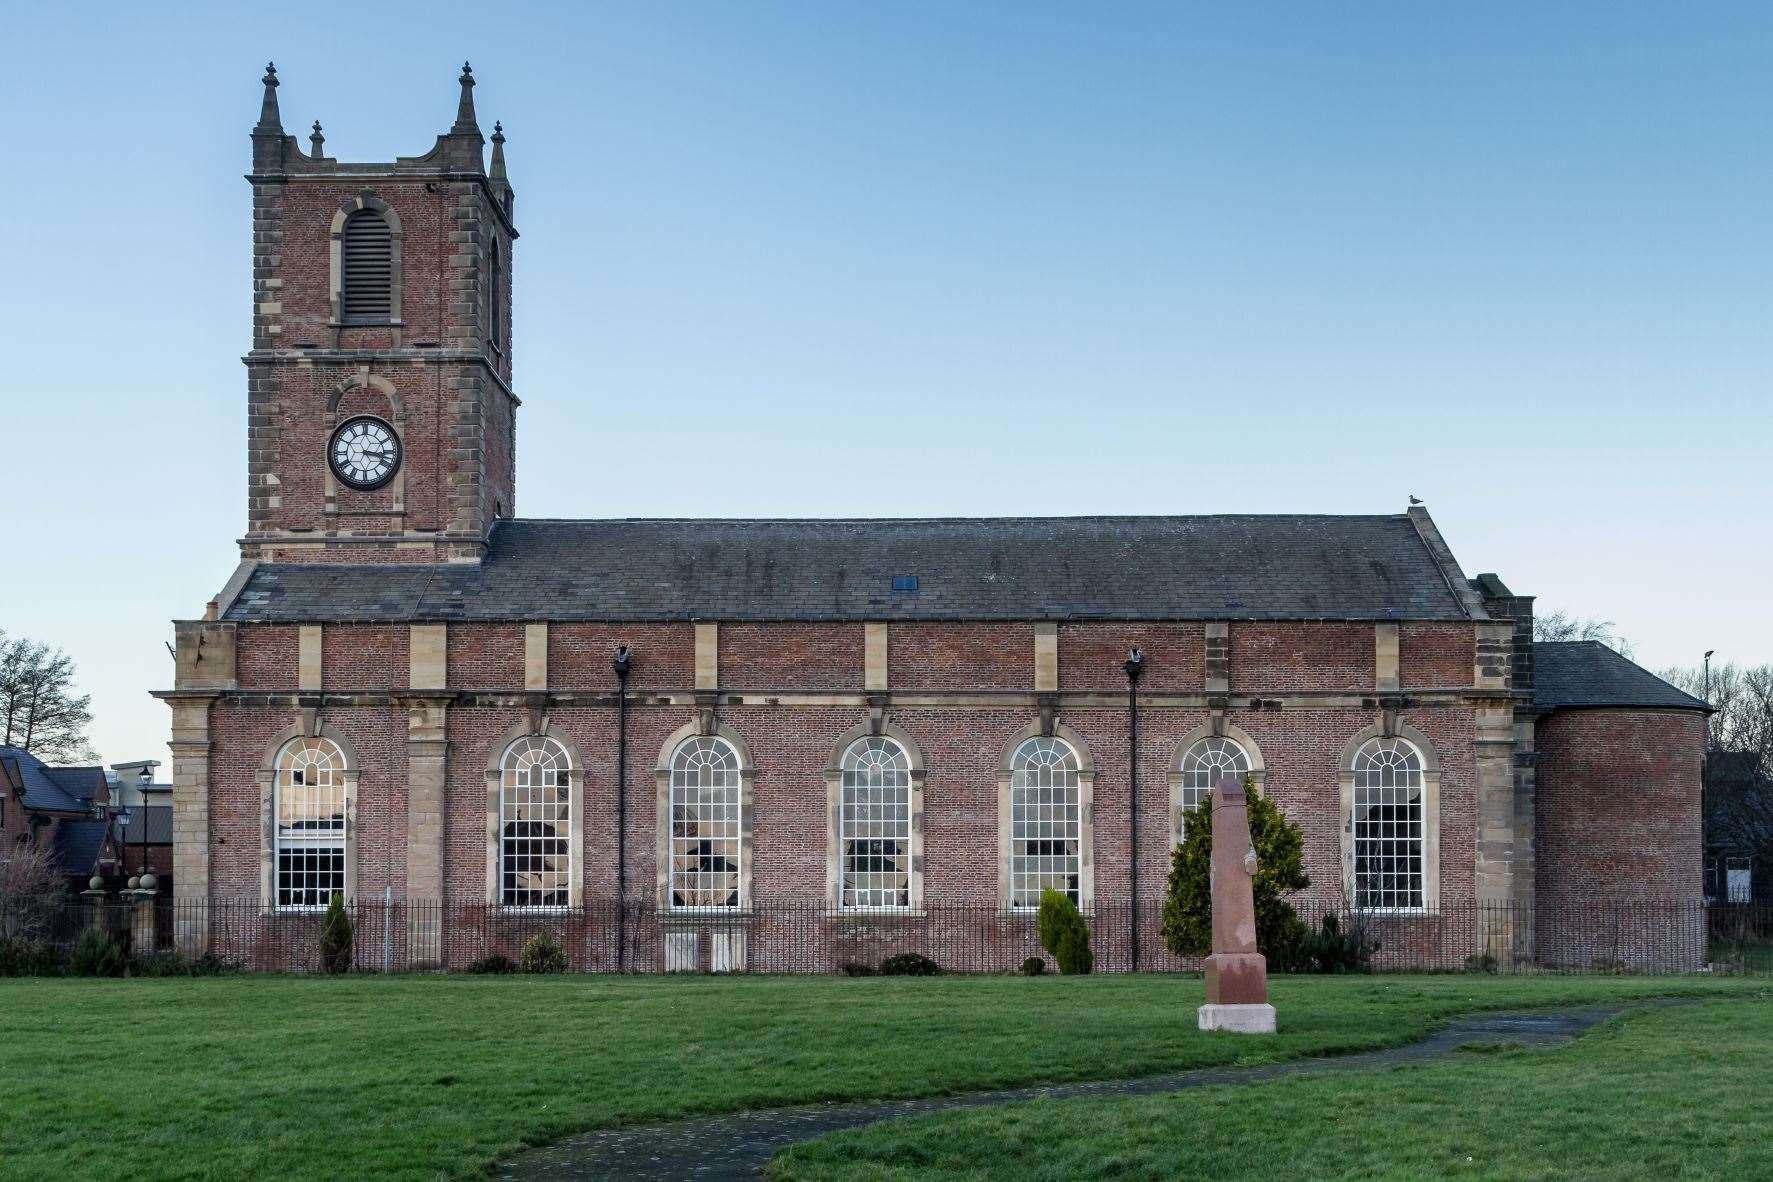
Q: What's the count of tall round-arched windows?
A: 7